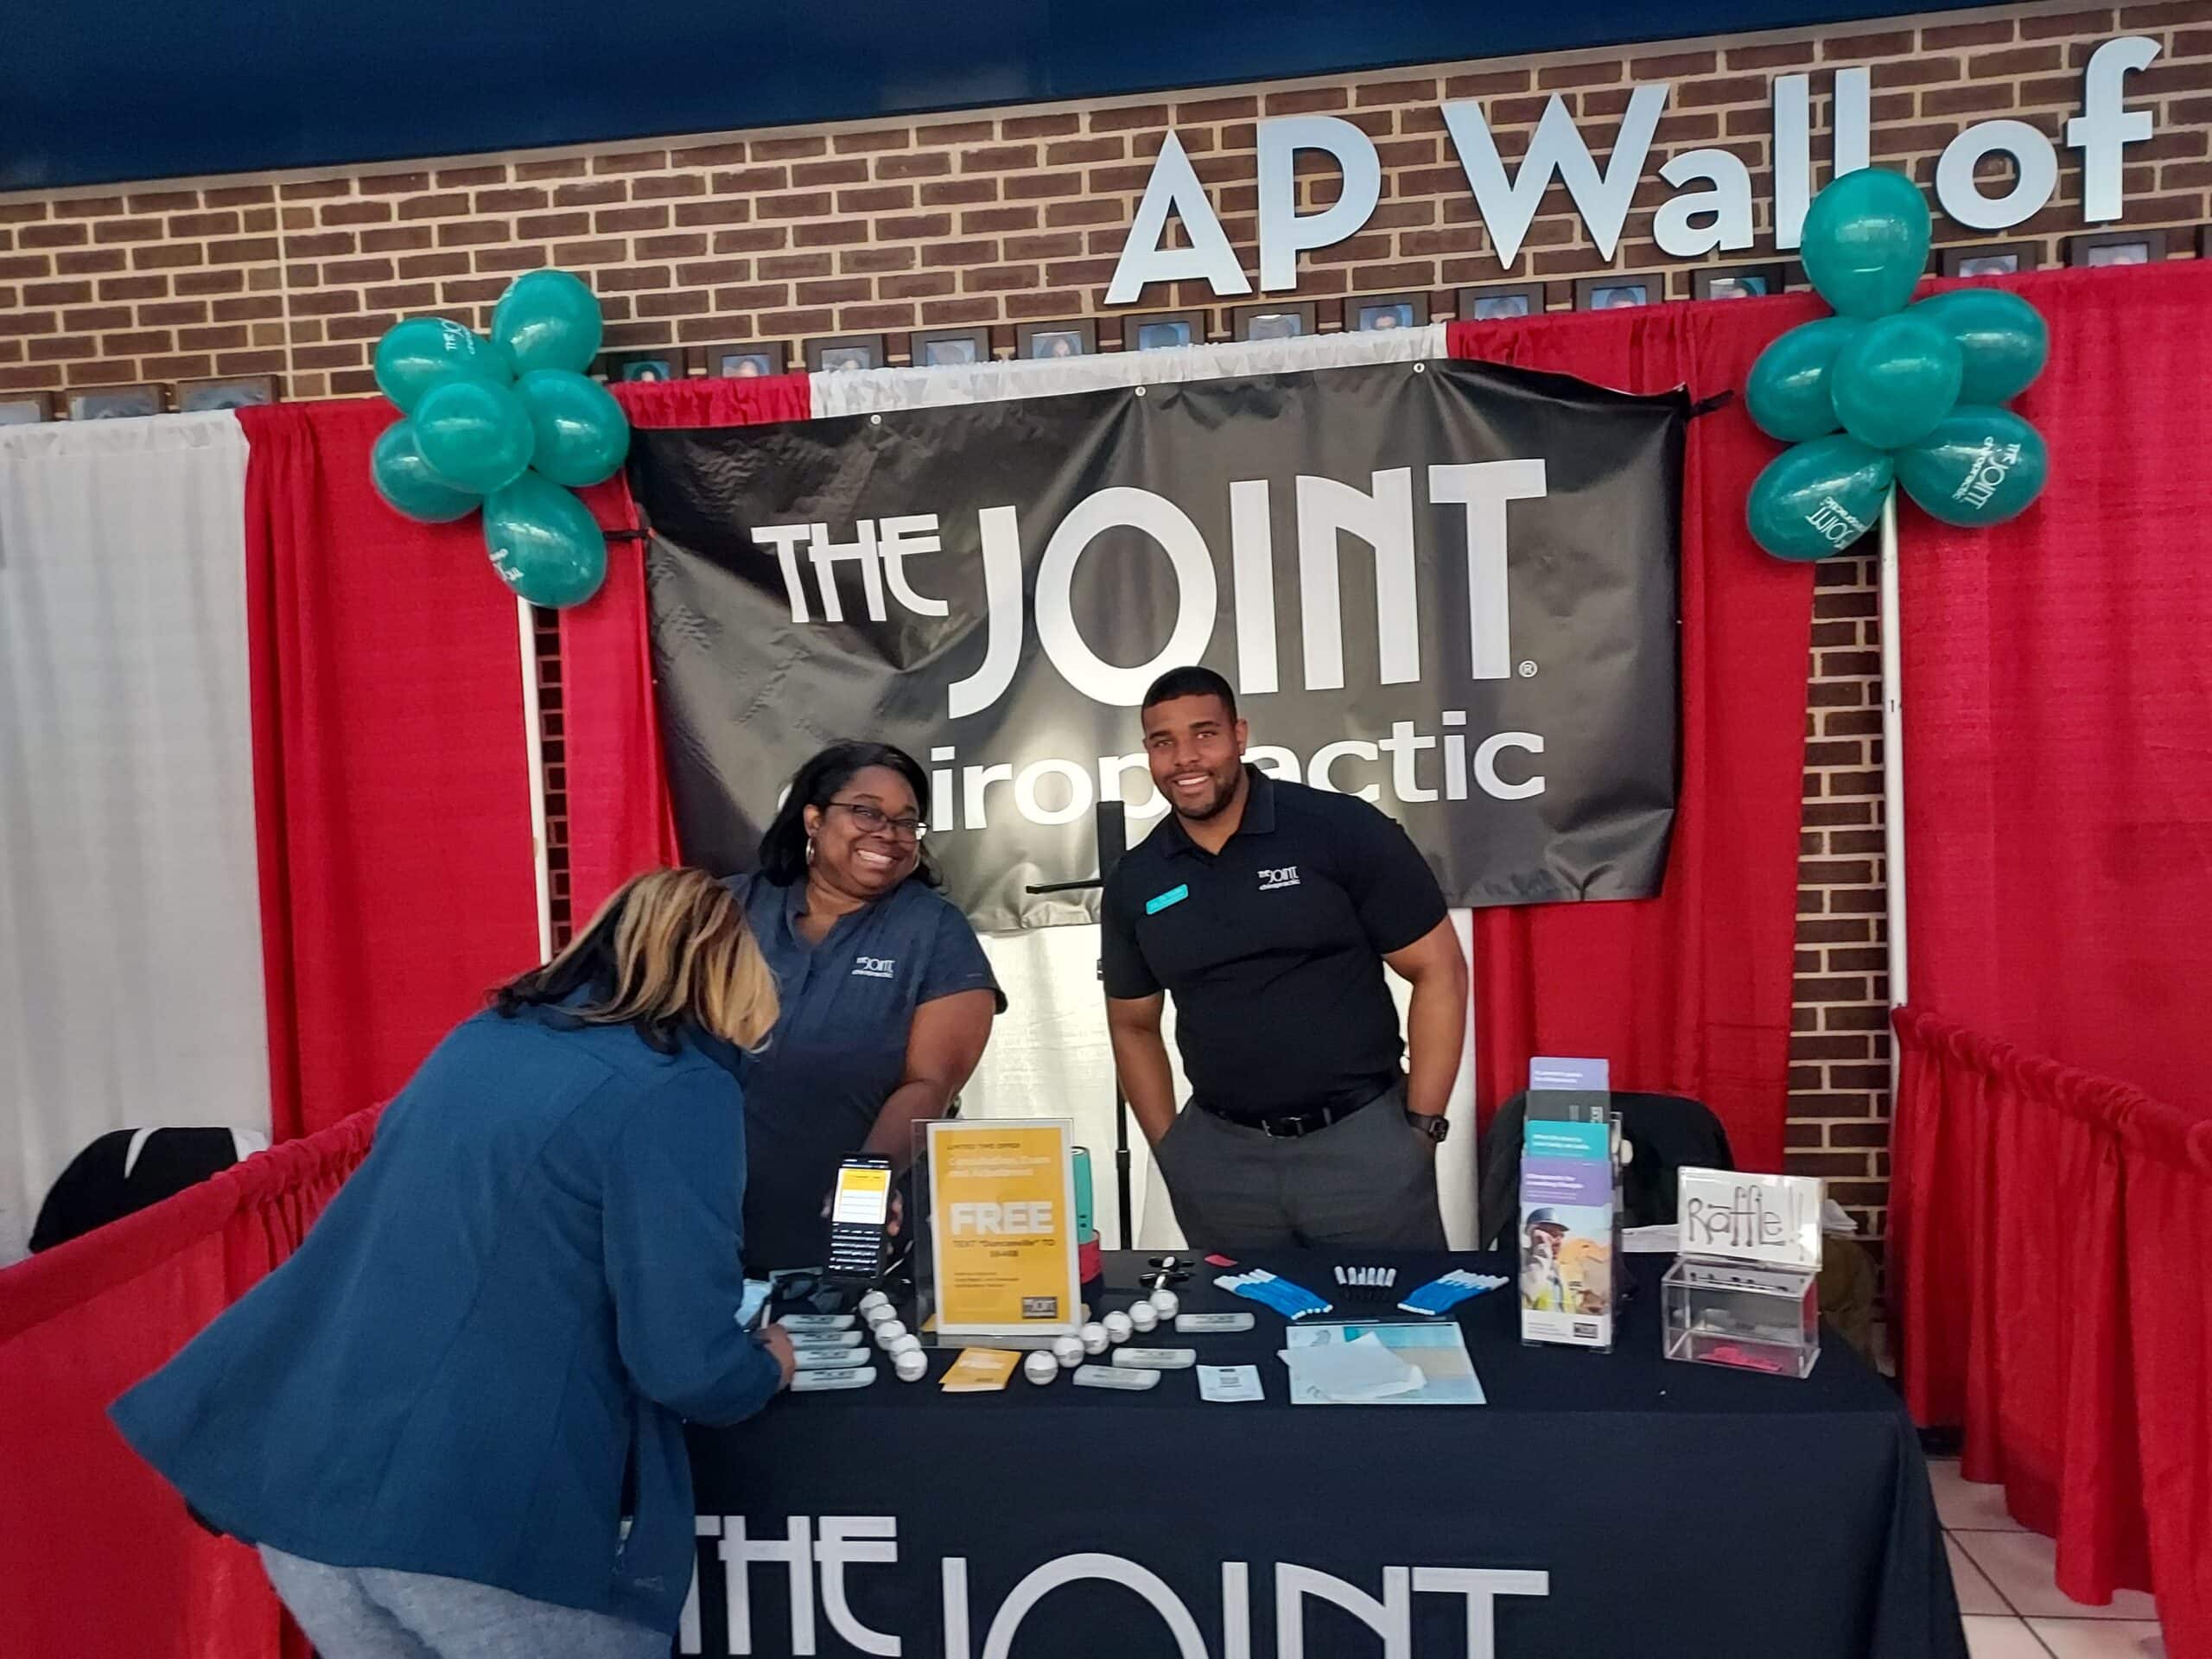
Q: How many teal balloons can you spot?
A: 12